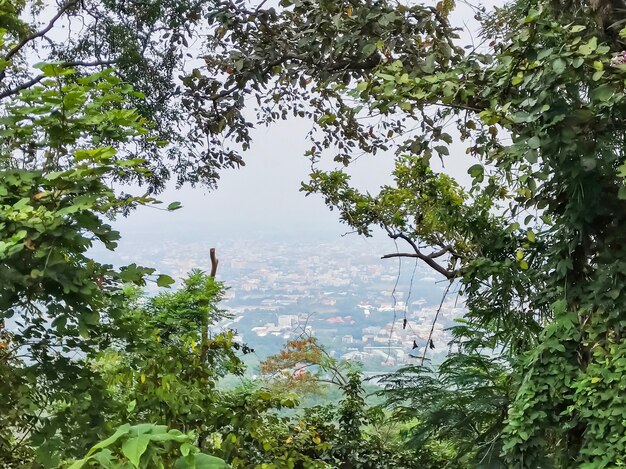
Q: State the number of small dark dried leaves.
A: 3